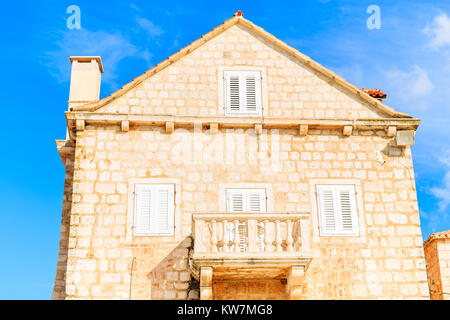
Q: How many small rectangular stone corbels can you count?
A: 8